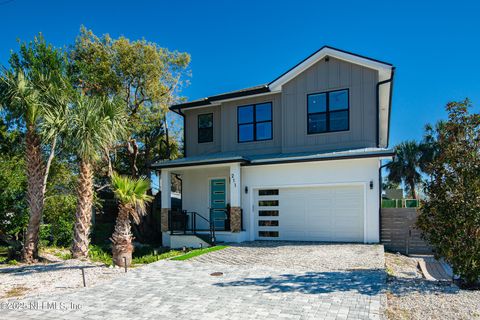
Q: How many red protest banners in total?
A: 0